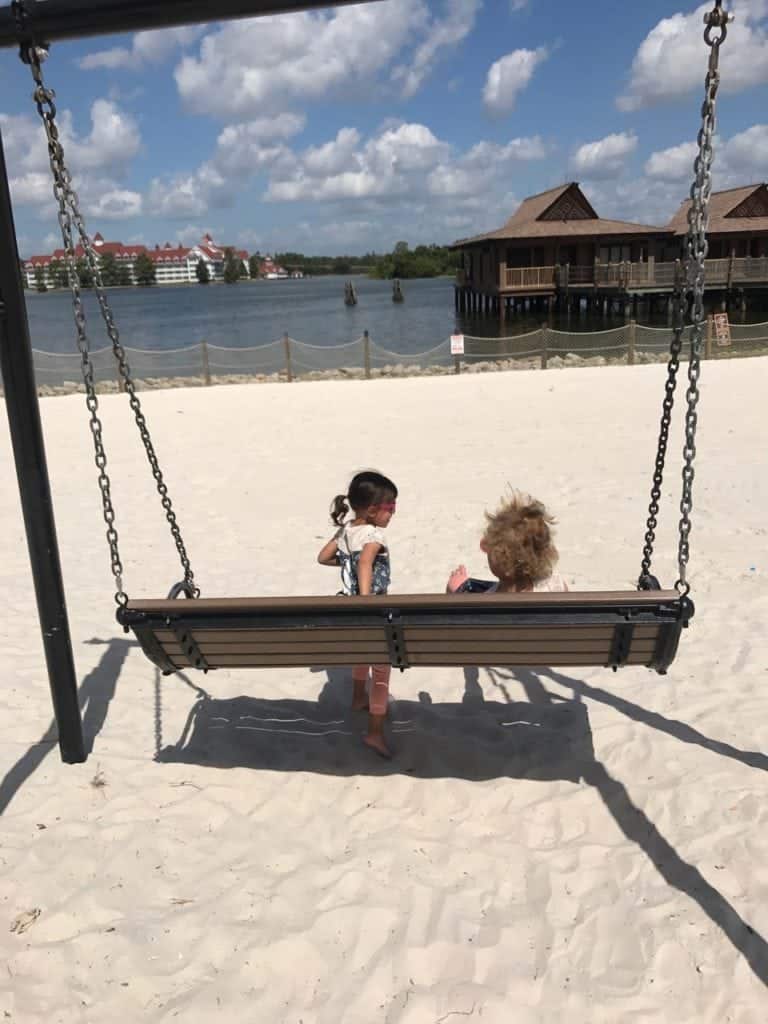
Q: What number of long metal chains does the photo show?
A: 4